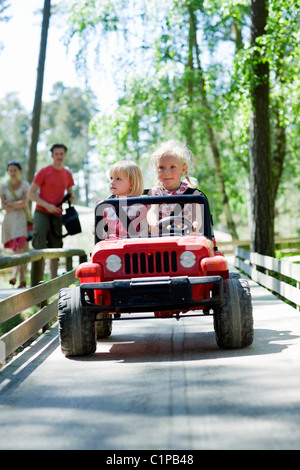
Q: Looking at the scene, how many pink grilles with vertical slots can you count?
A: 0